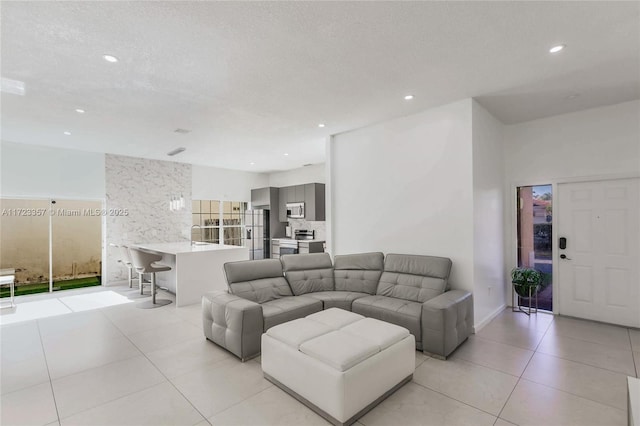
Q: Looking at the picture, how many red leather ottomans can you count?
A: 0